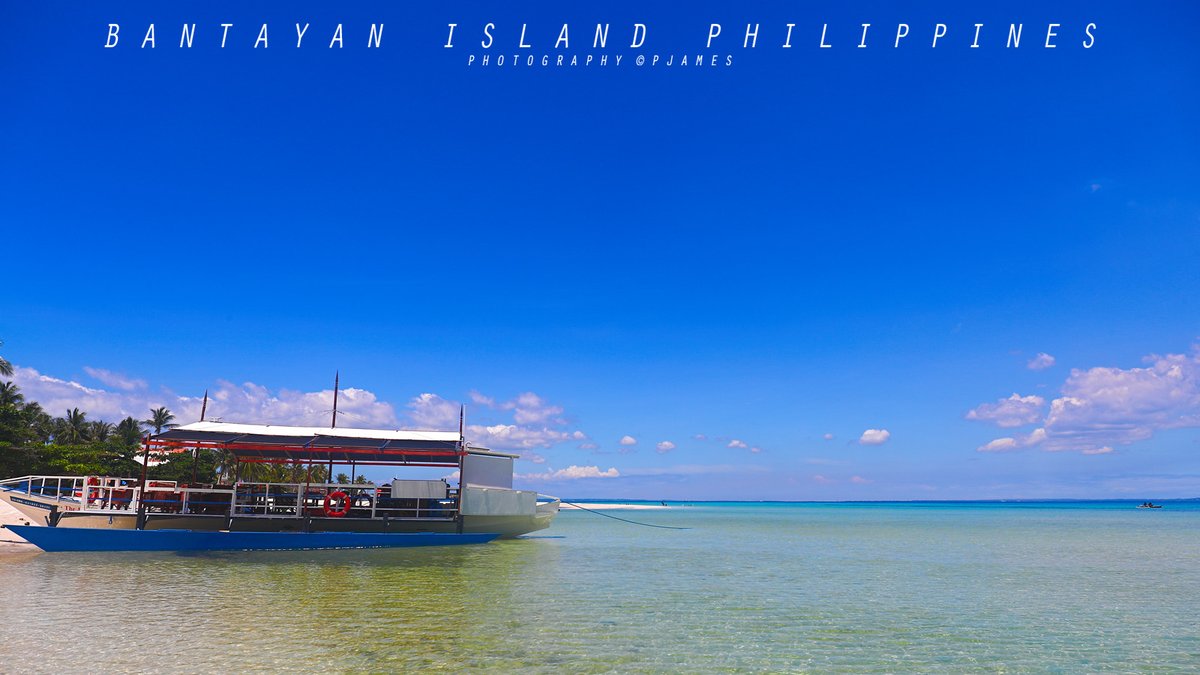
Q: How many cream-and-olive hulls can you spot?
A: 1